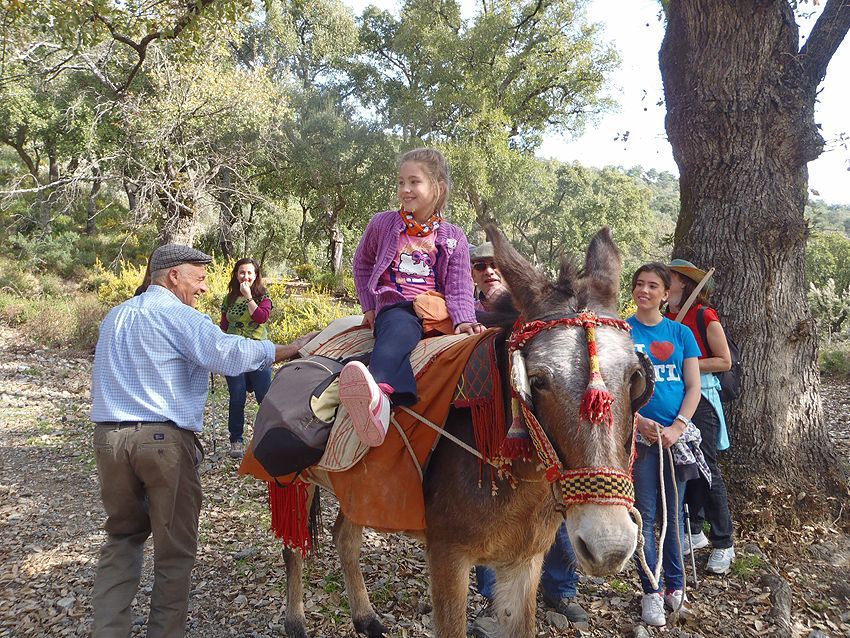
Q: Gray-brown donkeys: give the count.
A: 1